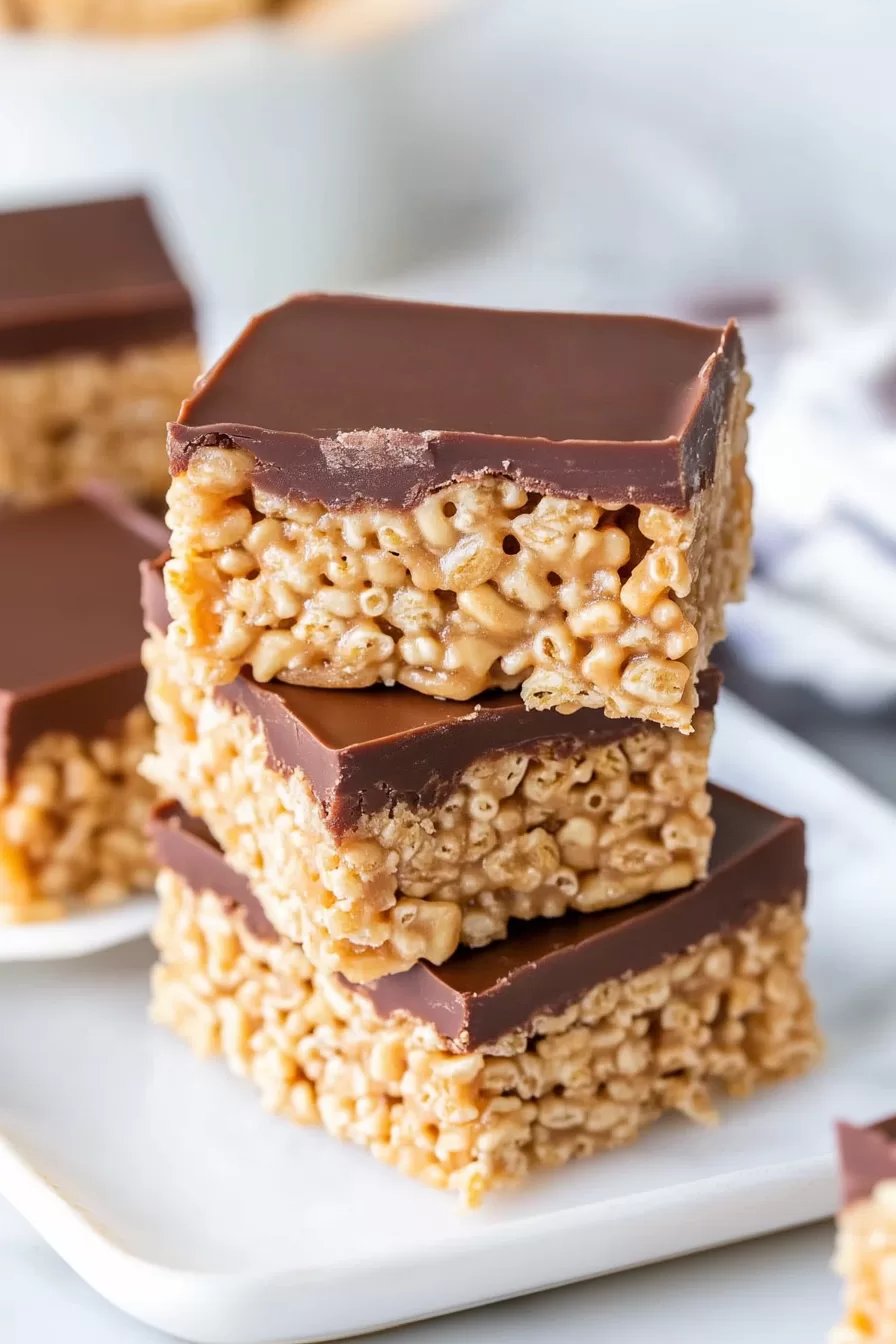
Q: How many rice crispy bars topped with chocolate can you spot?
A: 6